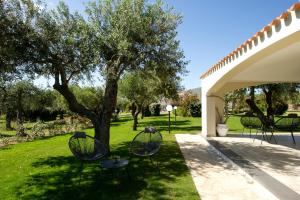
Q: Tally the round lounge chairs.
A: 4